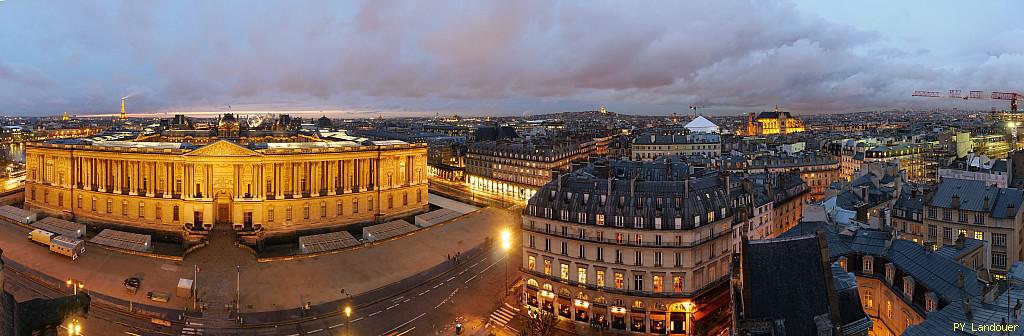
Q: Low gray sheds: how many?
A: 6